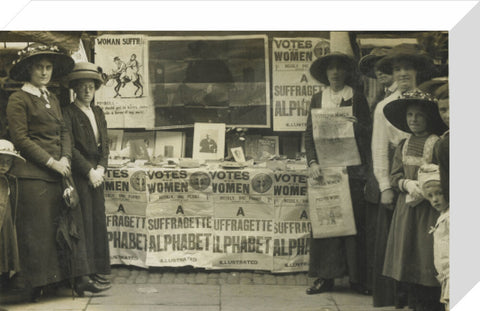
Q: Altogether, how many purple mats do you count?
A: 0